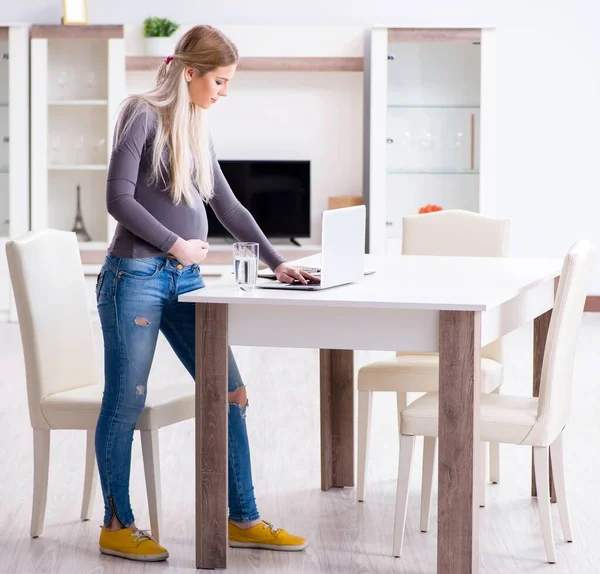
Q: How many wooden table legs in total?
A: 4